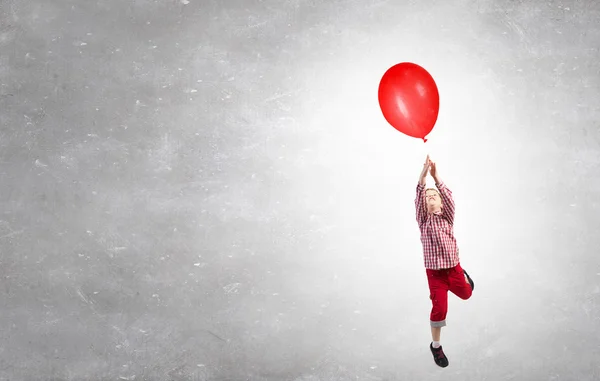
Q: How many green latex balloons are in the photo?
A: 0